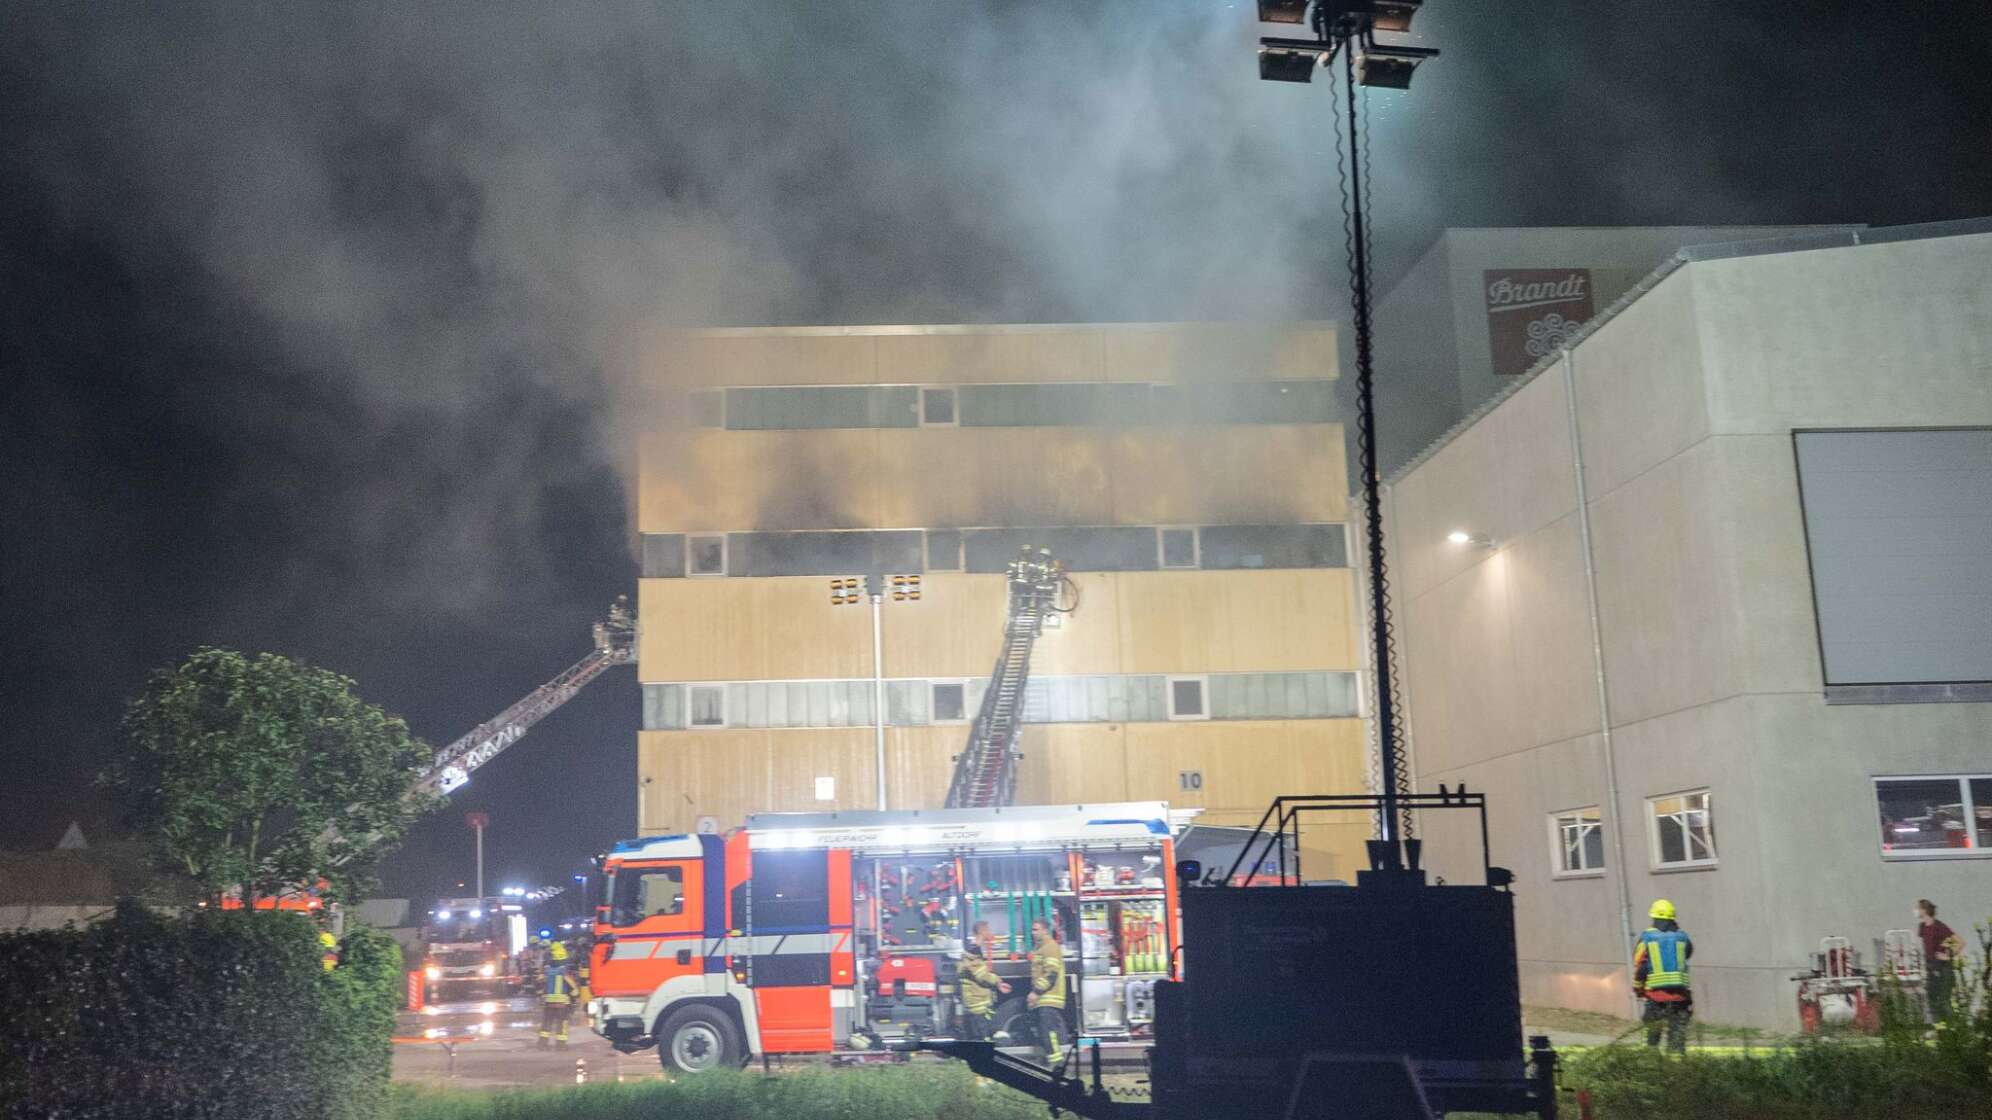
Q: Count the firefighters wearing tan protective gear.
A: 2